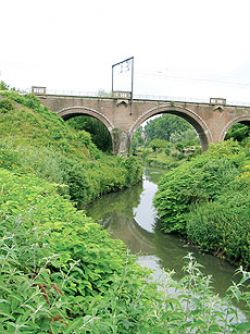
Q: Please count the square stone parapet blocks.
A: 3